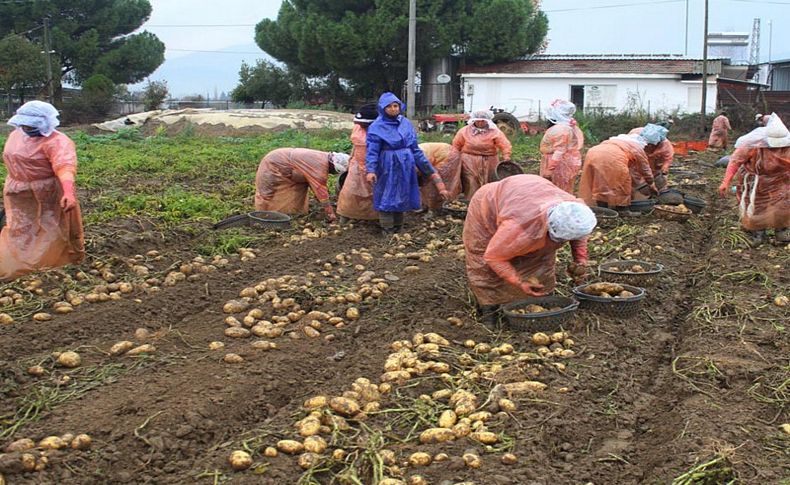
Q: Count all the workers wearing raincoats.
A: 12